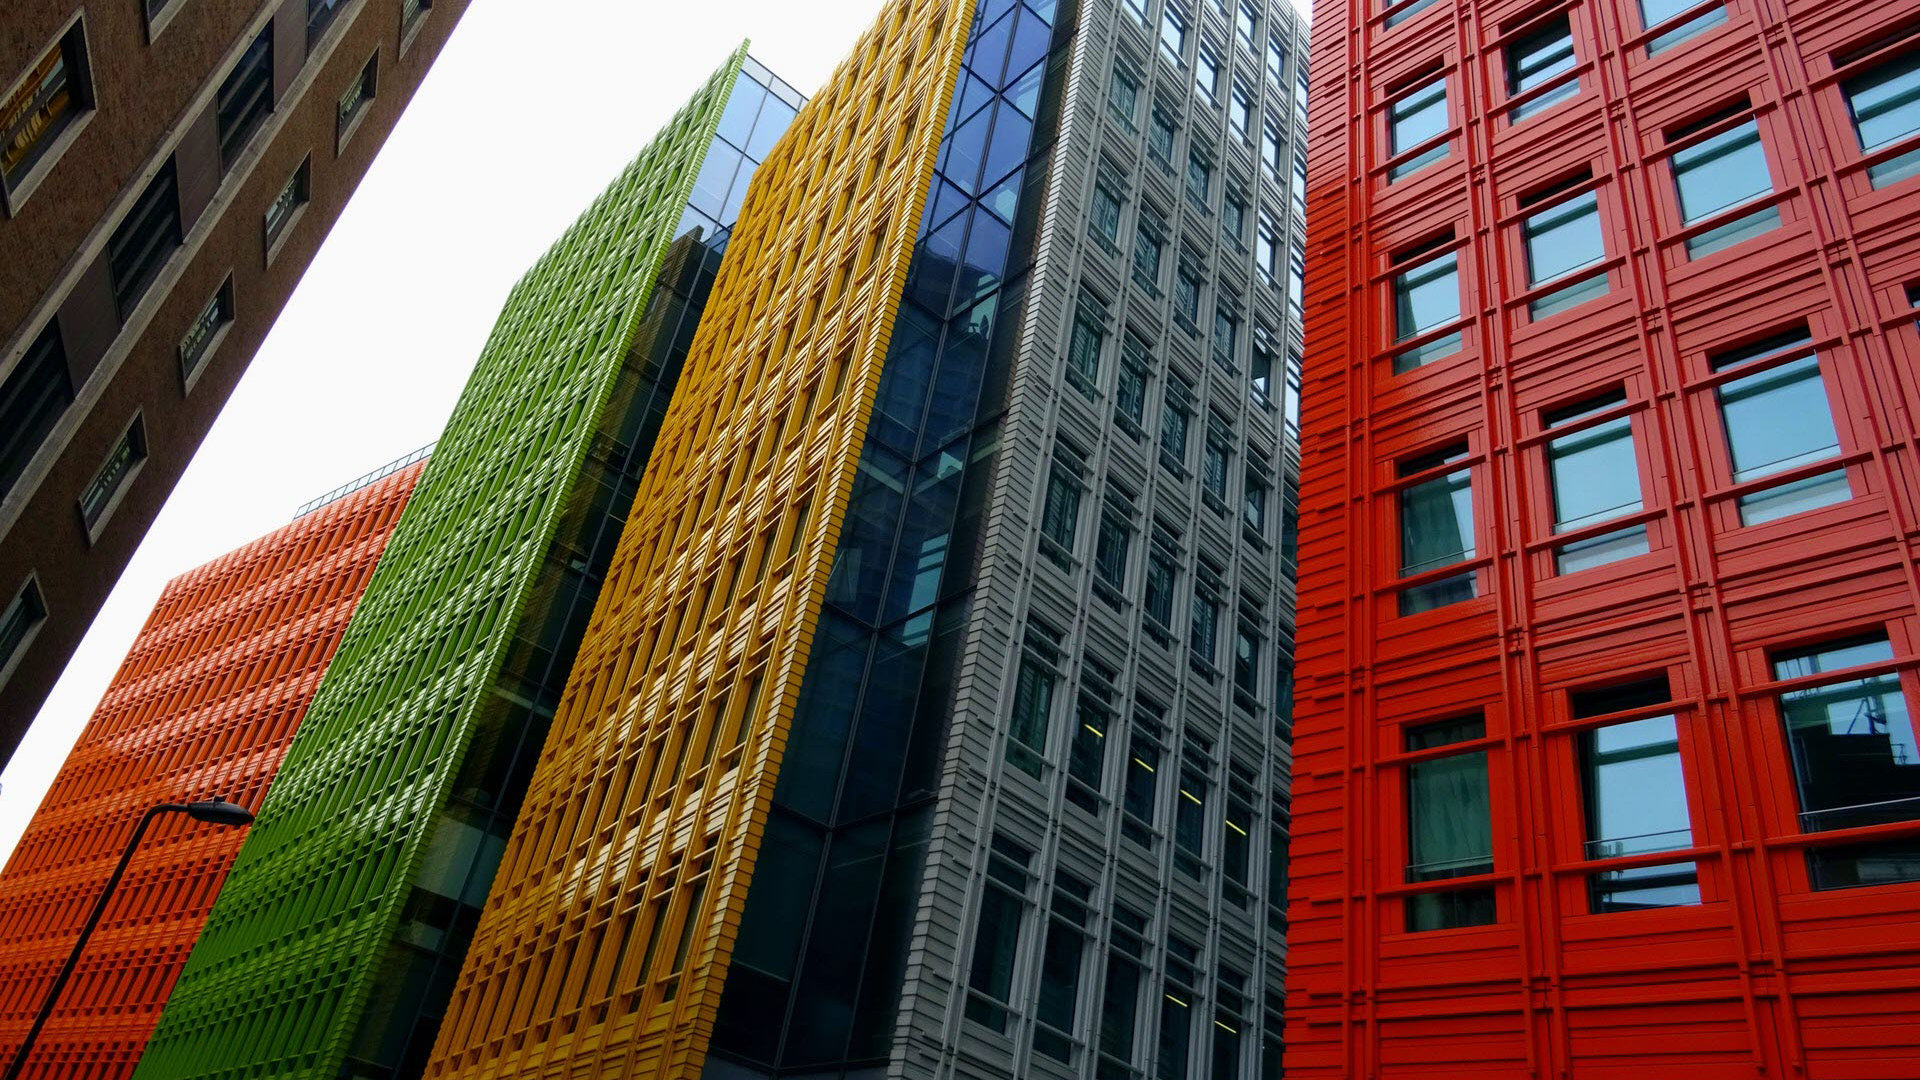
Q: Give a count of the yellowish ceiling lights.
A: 6